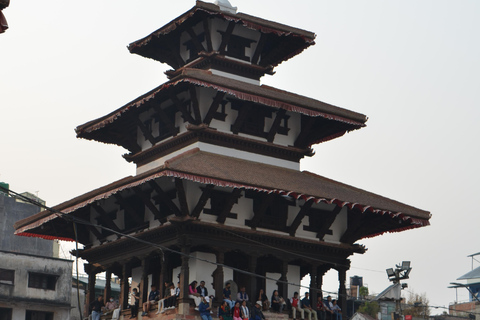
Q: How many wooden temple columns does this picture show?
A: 11